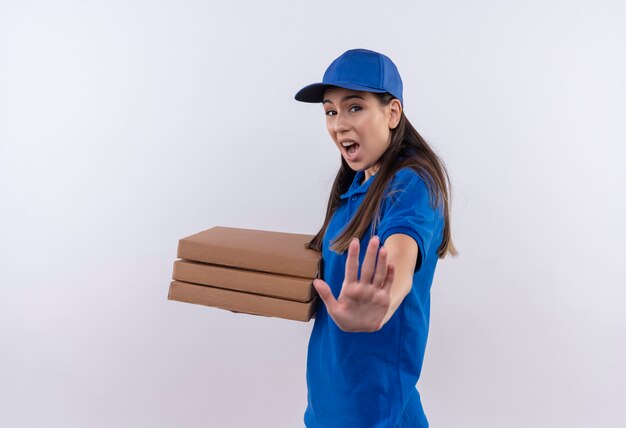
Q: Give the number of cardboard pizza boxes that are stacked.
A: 3